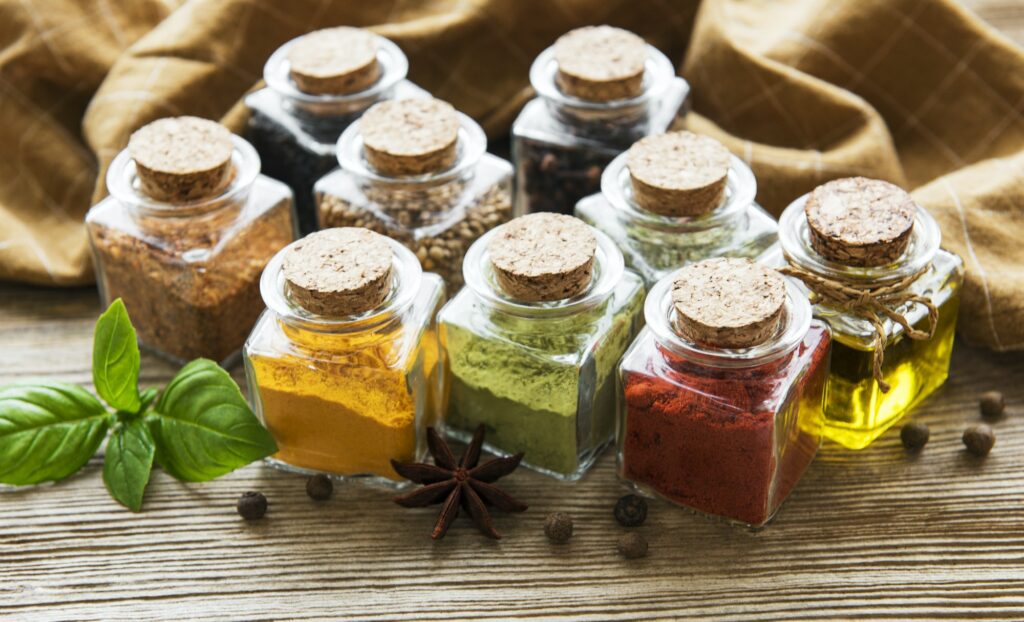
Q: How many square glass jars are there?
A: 9